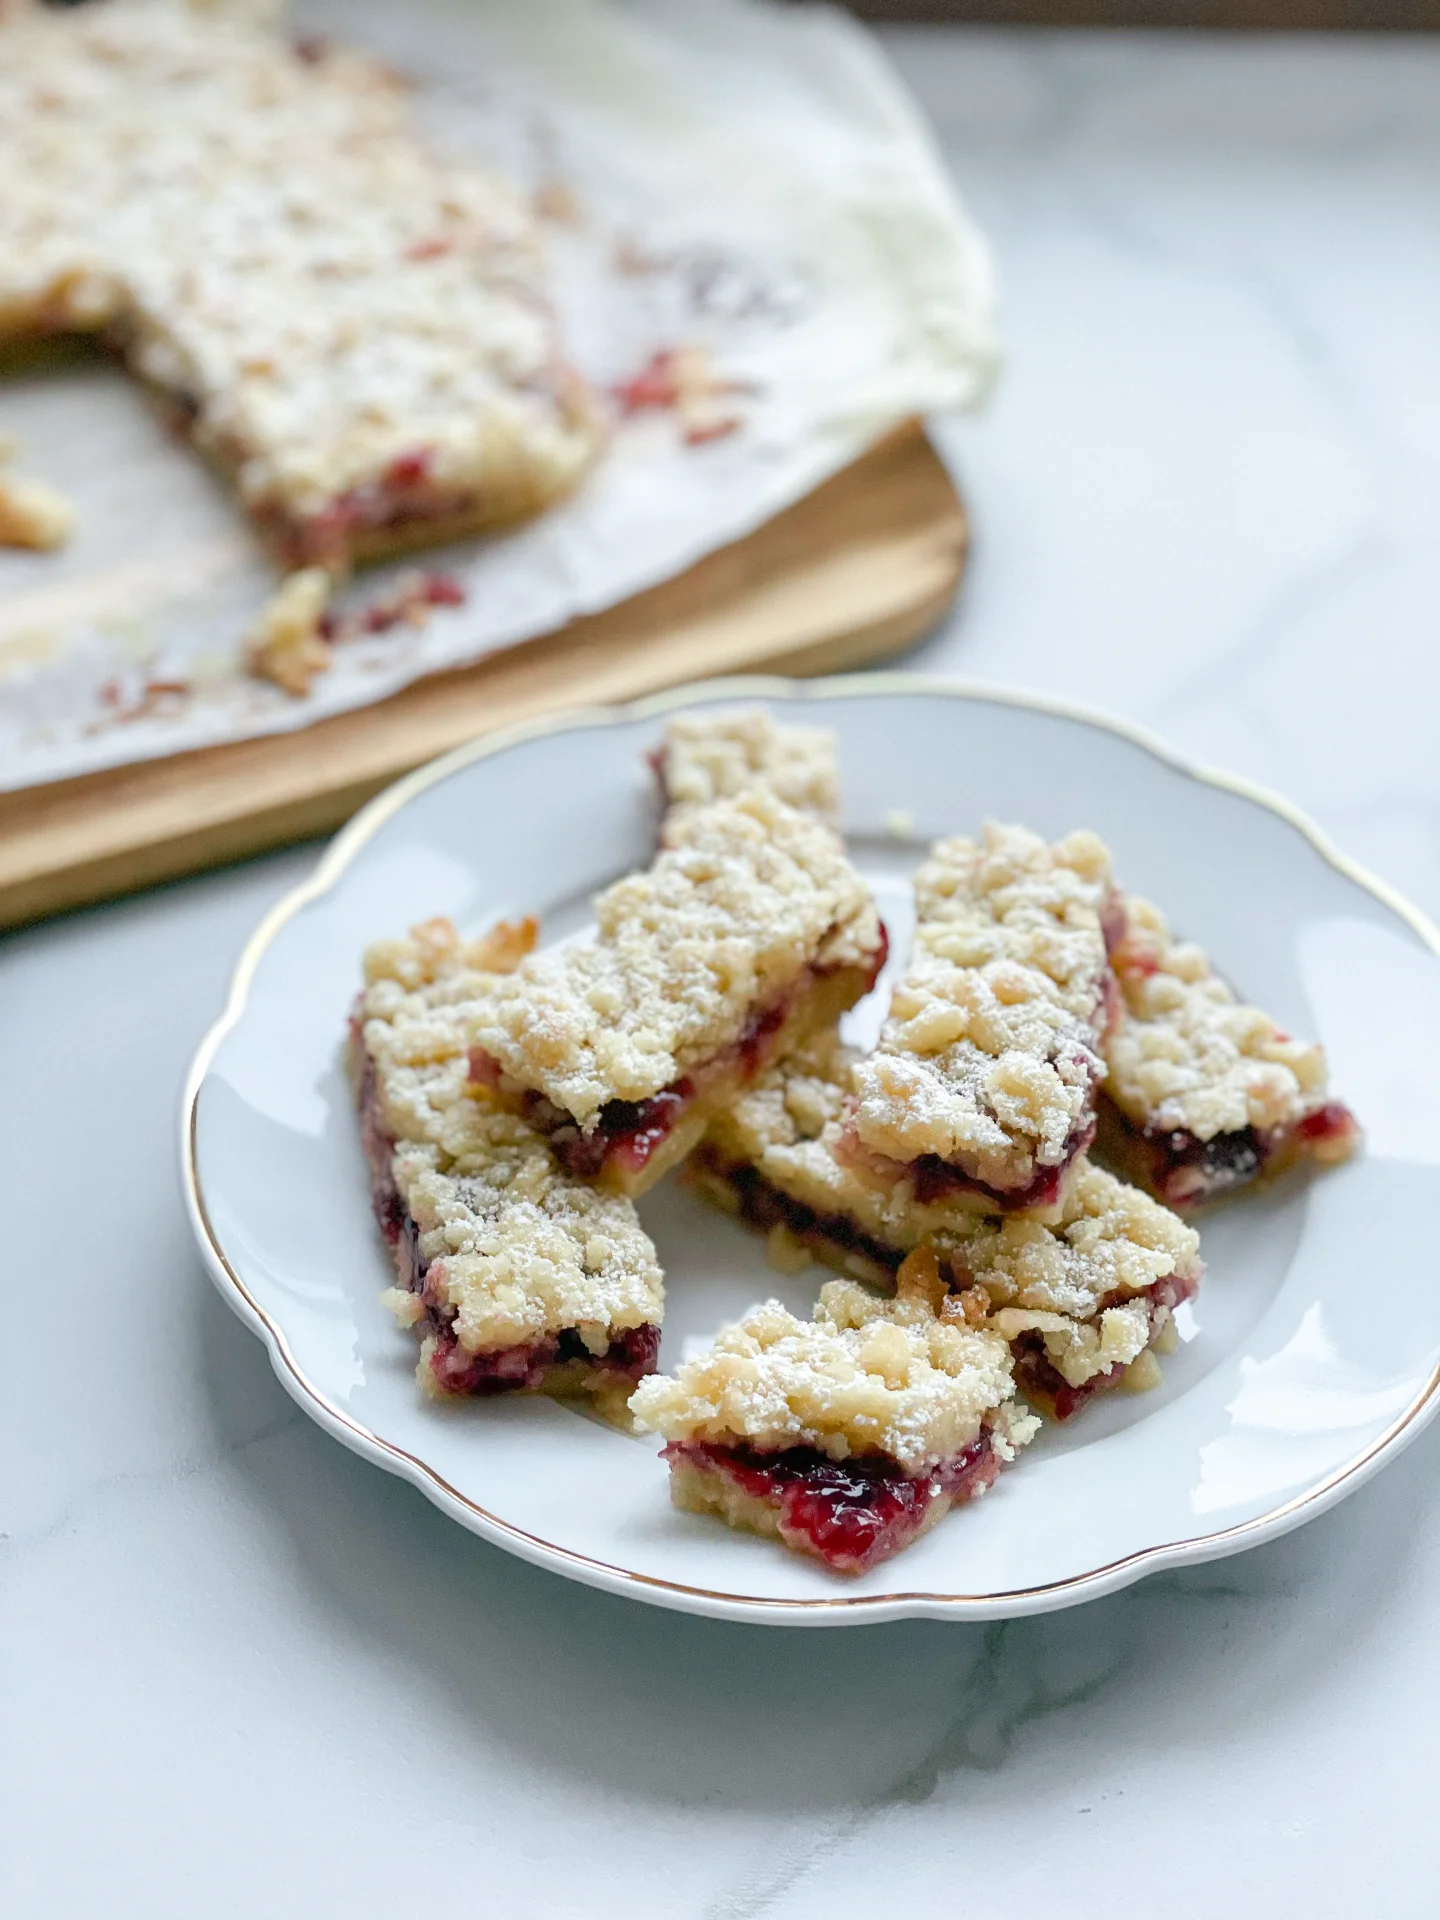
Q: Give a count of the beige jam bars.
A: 7